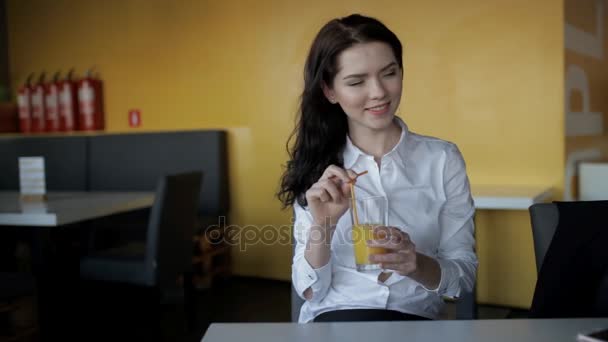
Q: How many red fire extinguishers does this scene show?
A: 5